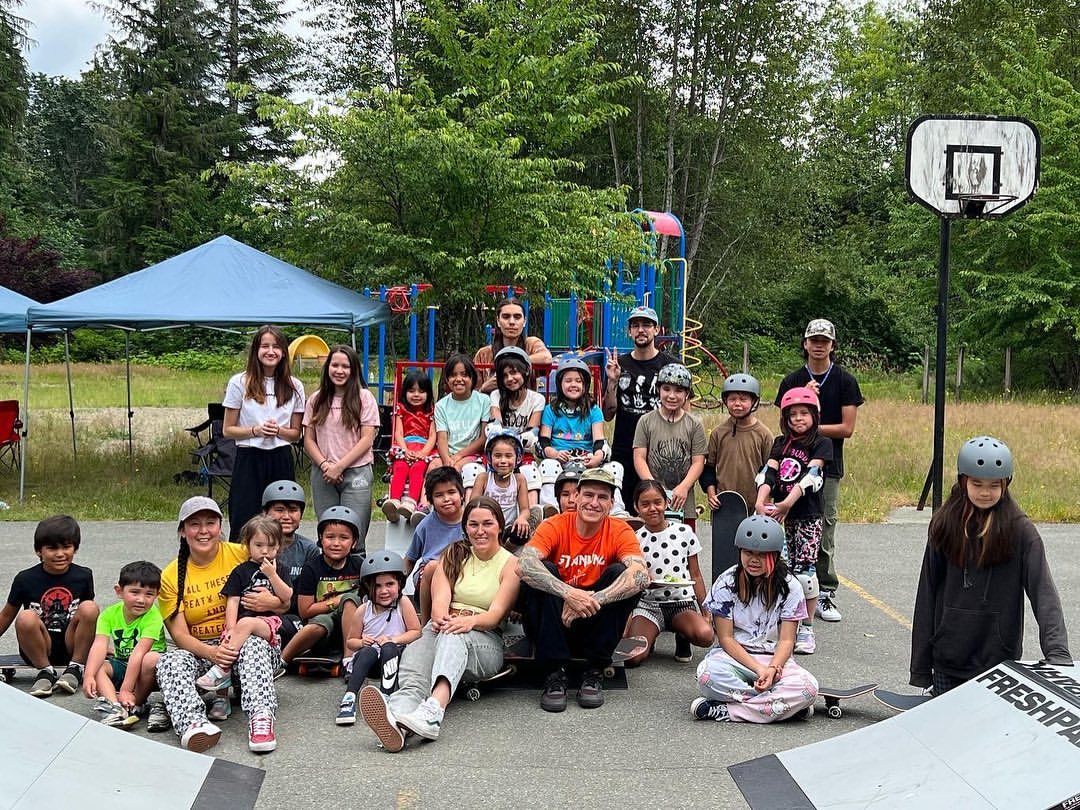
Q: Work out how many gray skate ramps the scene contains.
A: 2